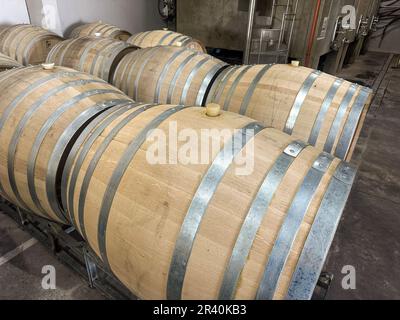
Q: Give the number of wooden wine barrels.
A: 9